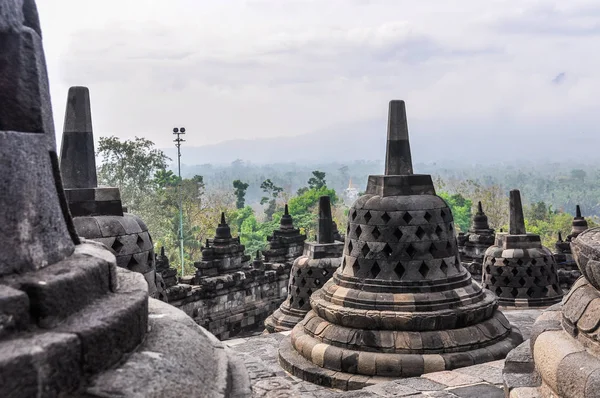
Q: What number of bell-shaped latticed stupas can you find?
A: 4